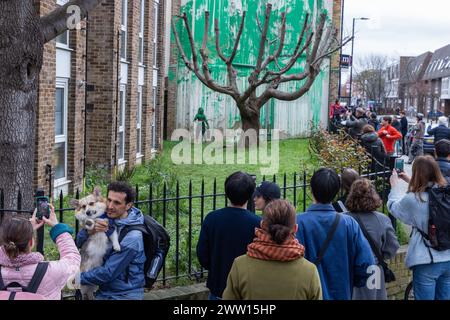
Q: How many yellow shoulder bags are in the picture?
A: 0